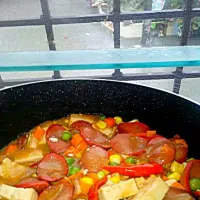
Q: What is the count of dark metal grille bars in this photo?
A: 5